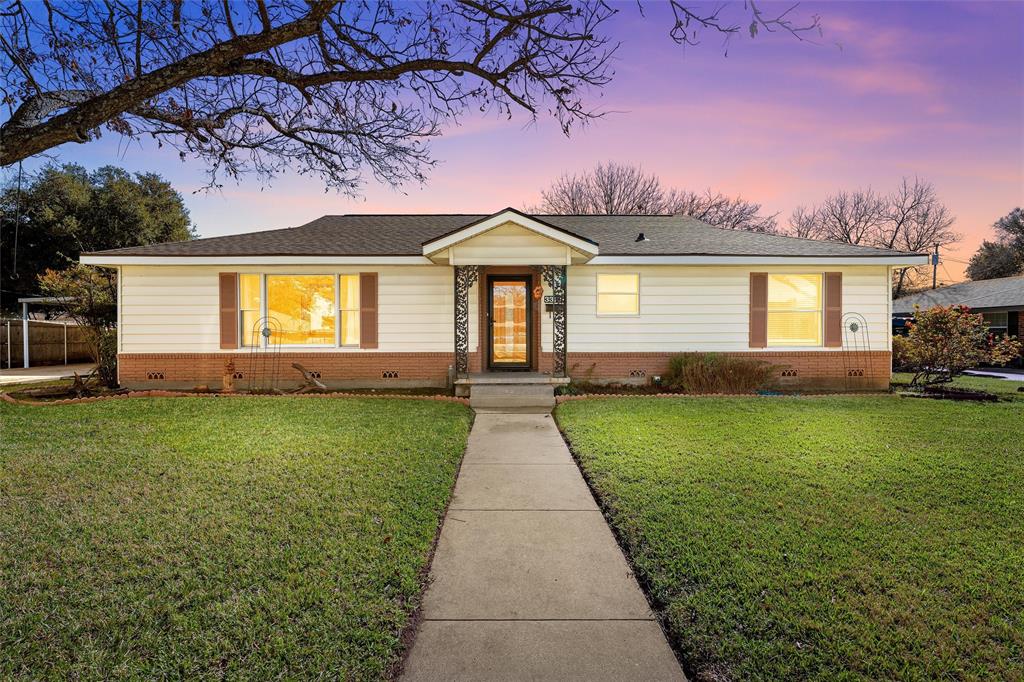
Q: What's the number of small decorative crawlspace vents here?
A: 7